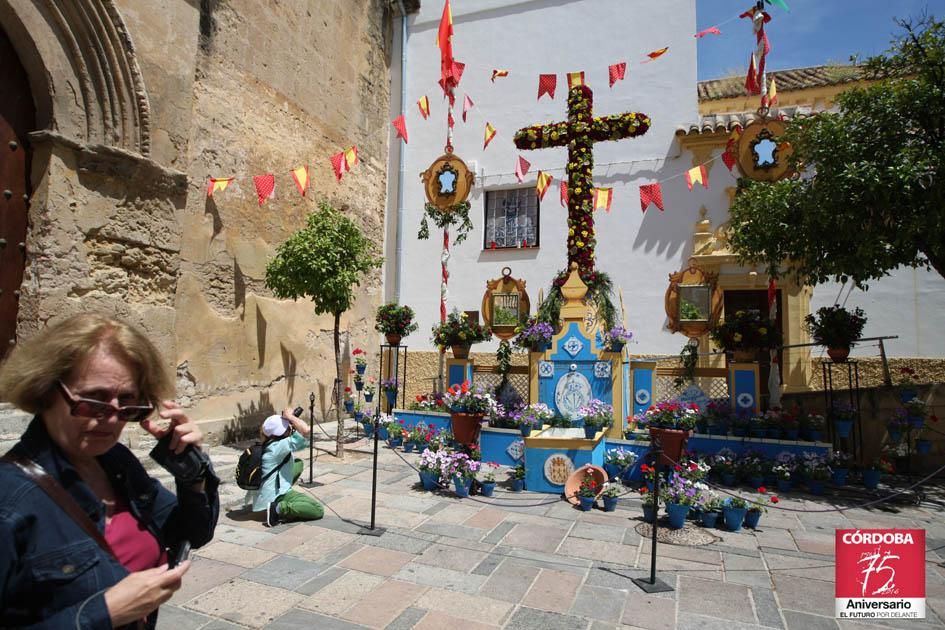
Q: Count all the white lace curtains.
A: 1